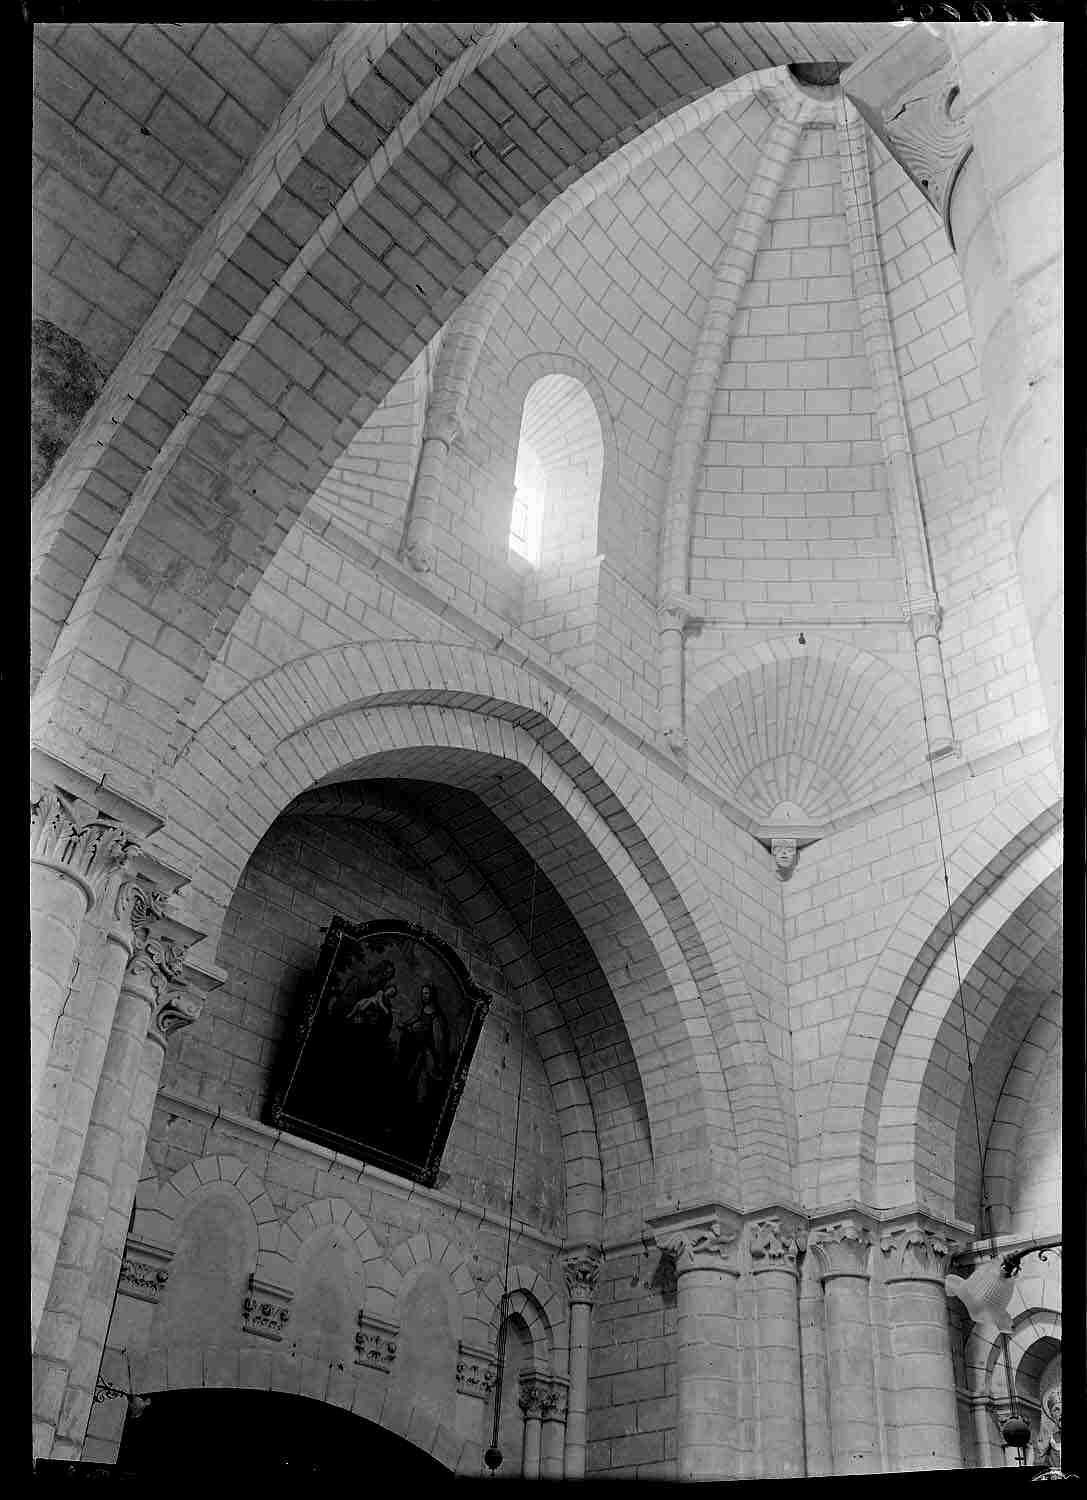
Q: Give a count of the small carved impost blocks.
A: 4